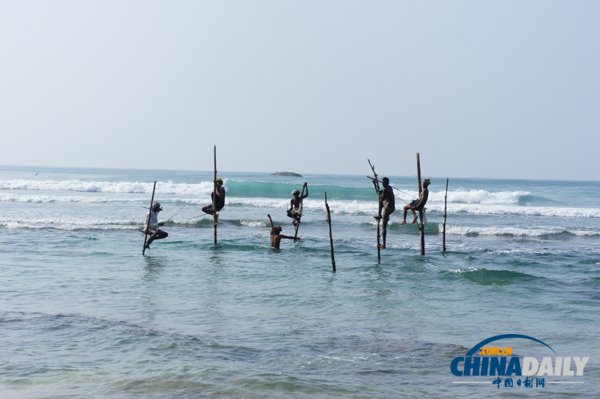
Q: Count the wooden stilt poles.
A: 7